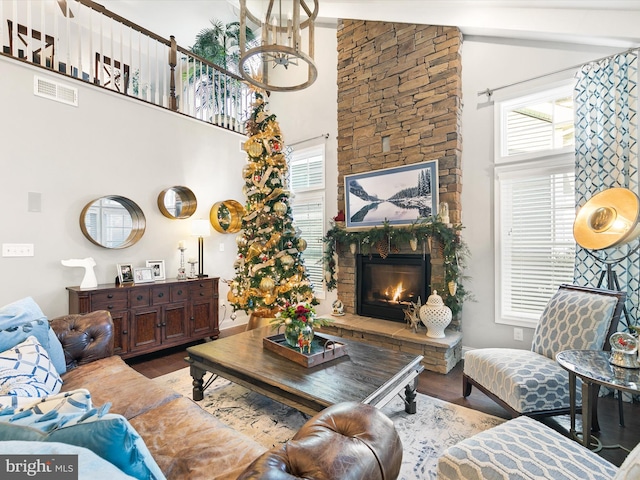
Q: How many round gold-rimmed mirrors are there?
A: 3